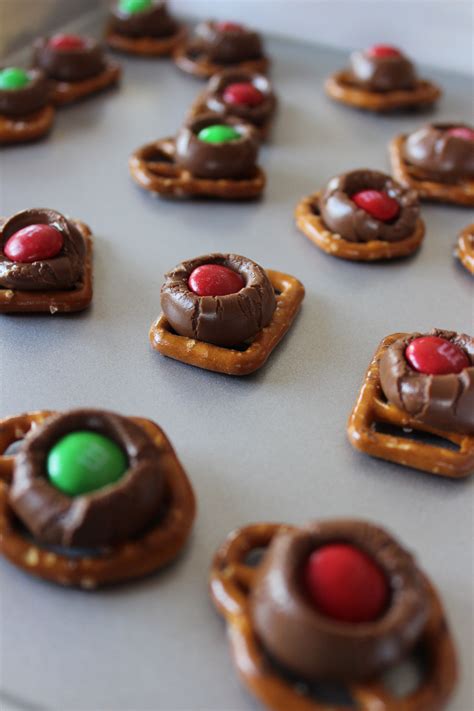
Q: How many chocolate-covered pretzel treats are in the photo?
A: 14